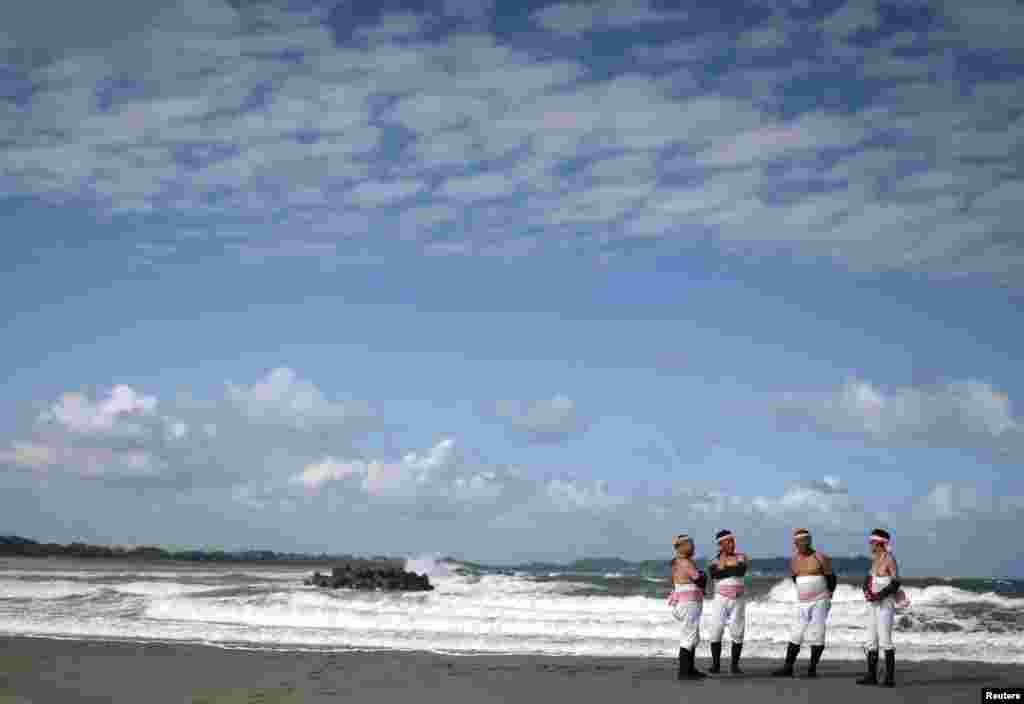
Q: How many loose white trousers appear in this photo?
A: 4